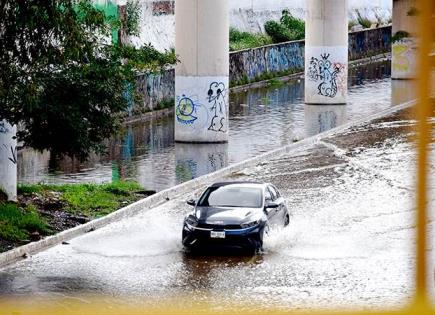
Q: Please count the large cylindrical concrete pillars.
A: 4